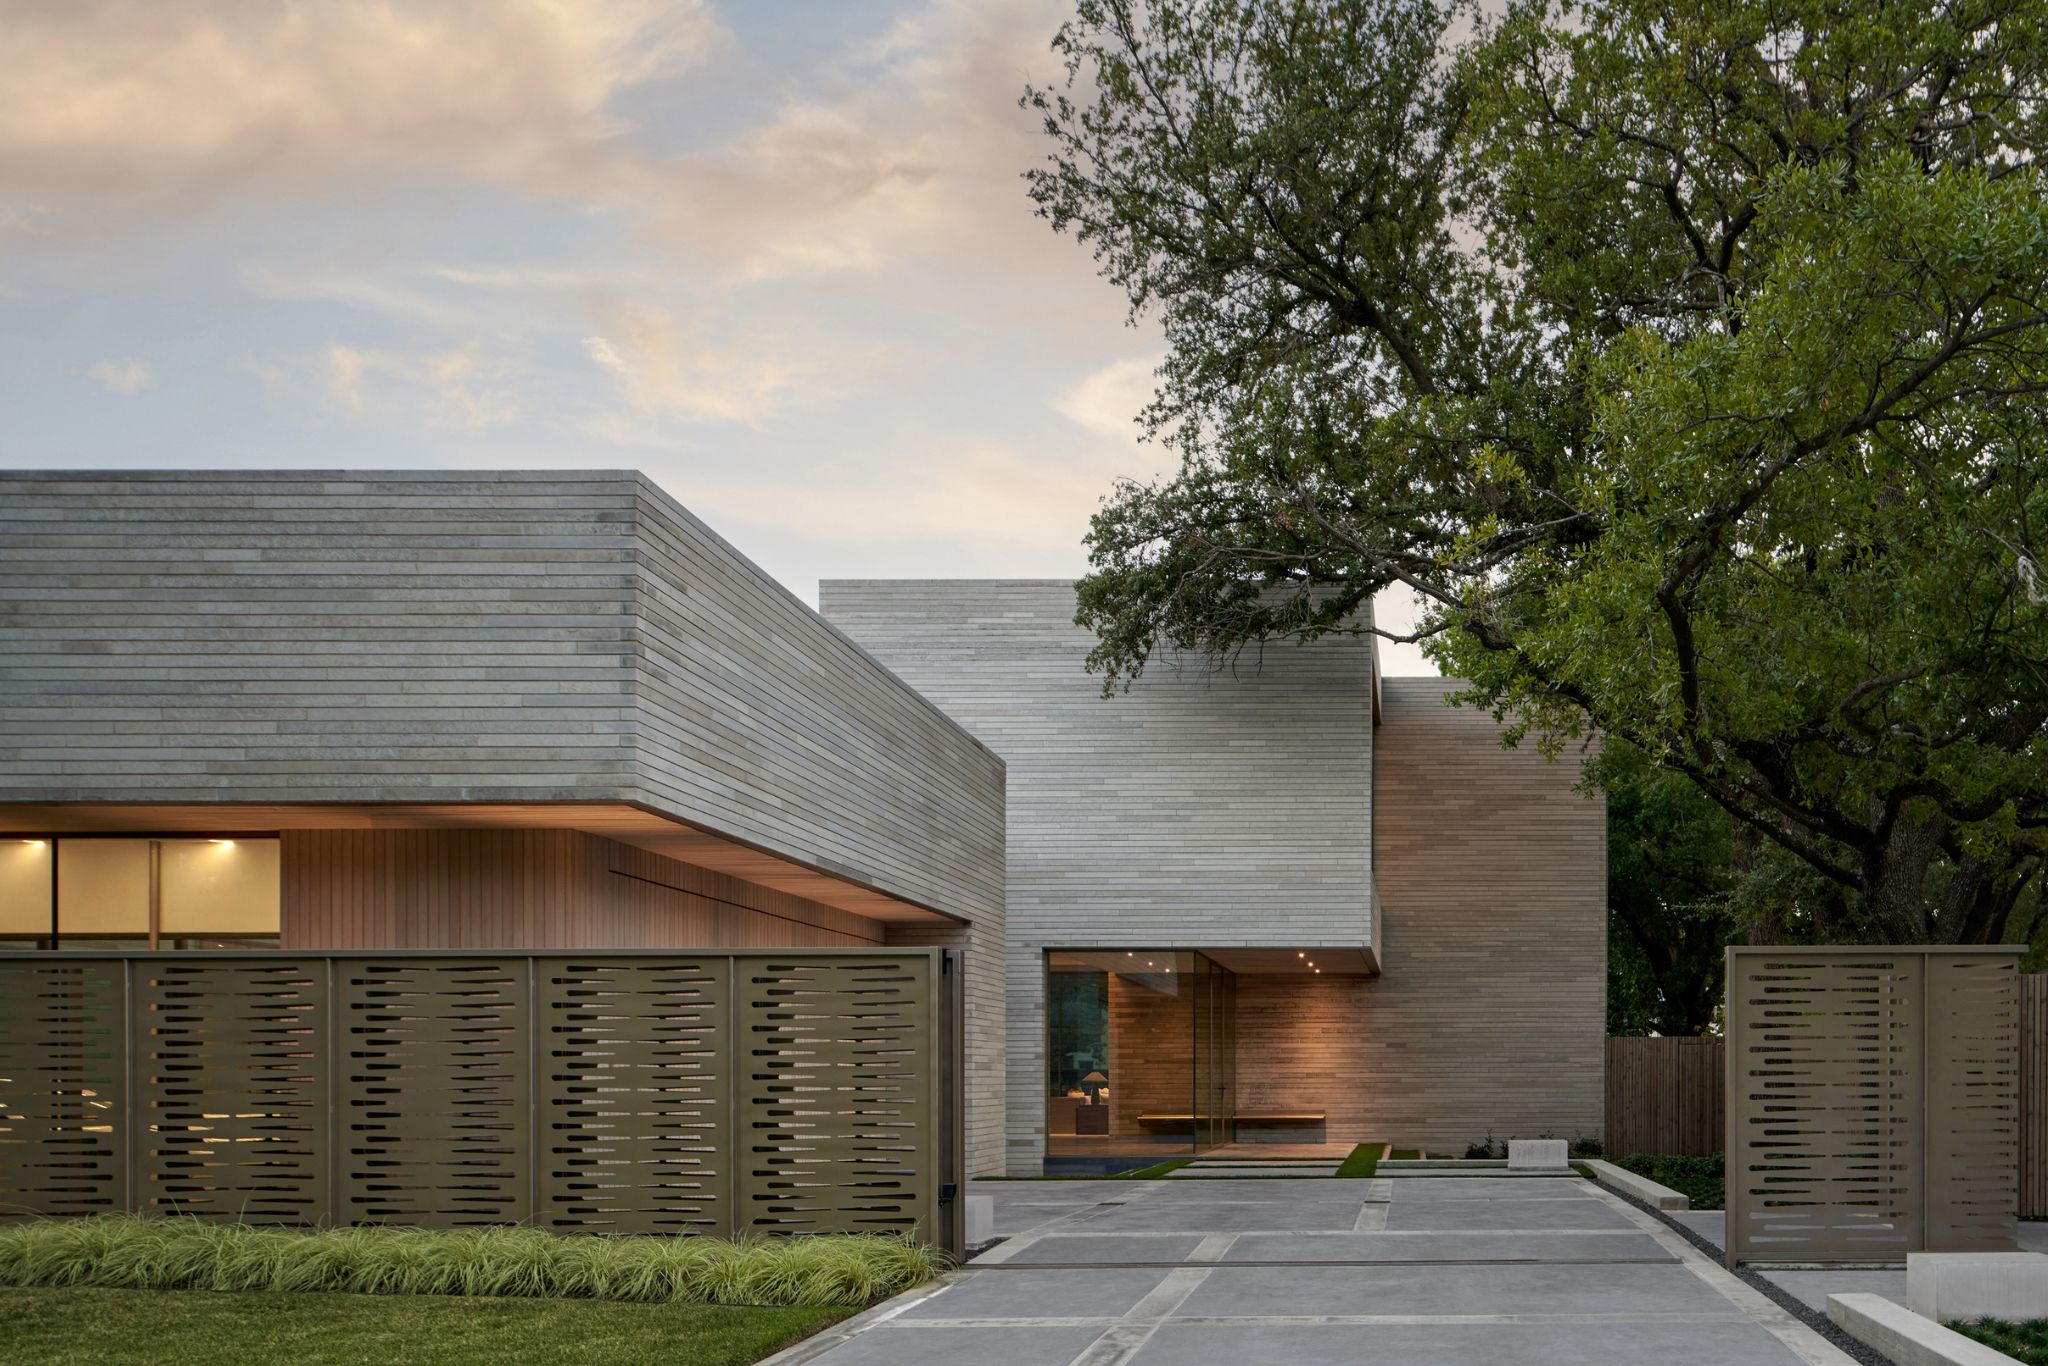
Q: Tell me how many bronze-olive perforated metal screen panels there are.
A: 7